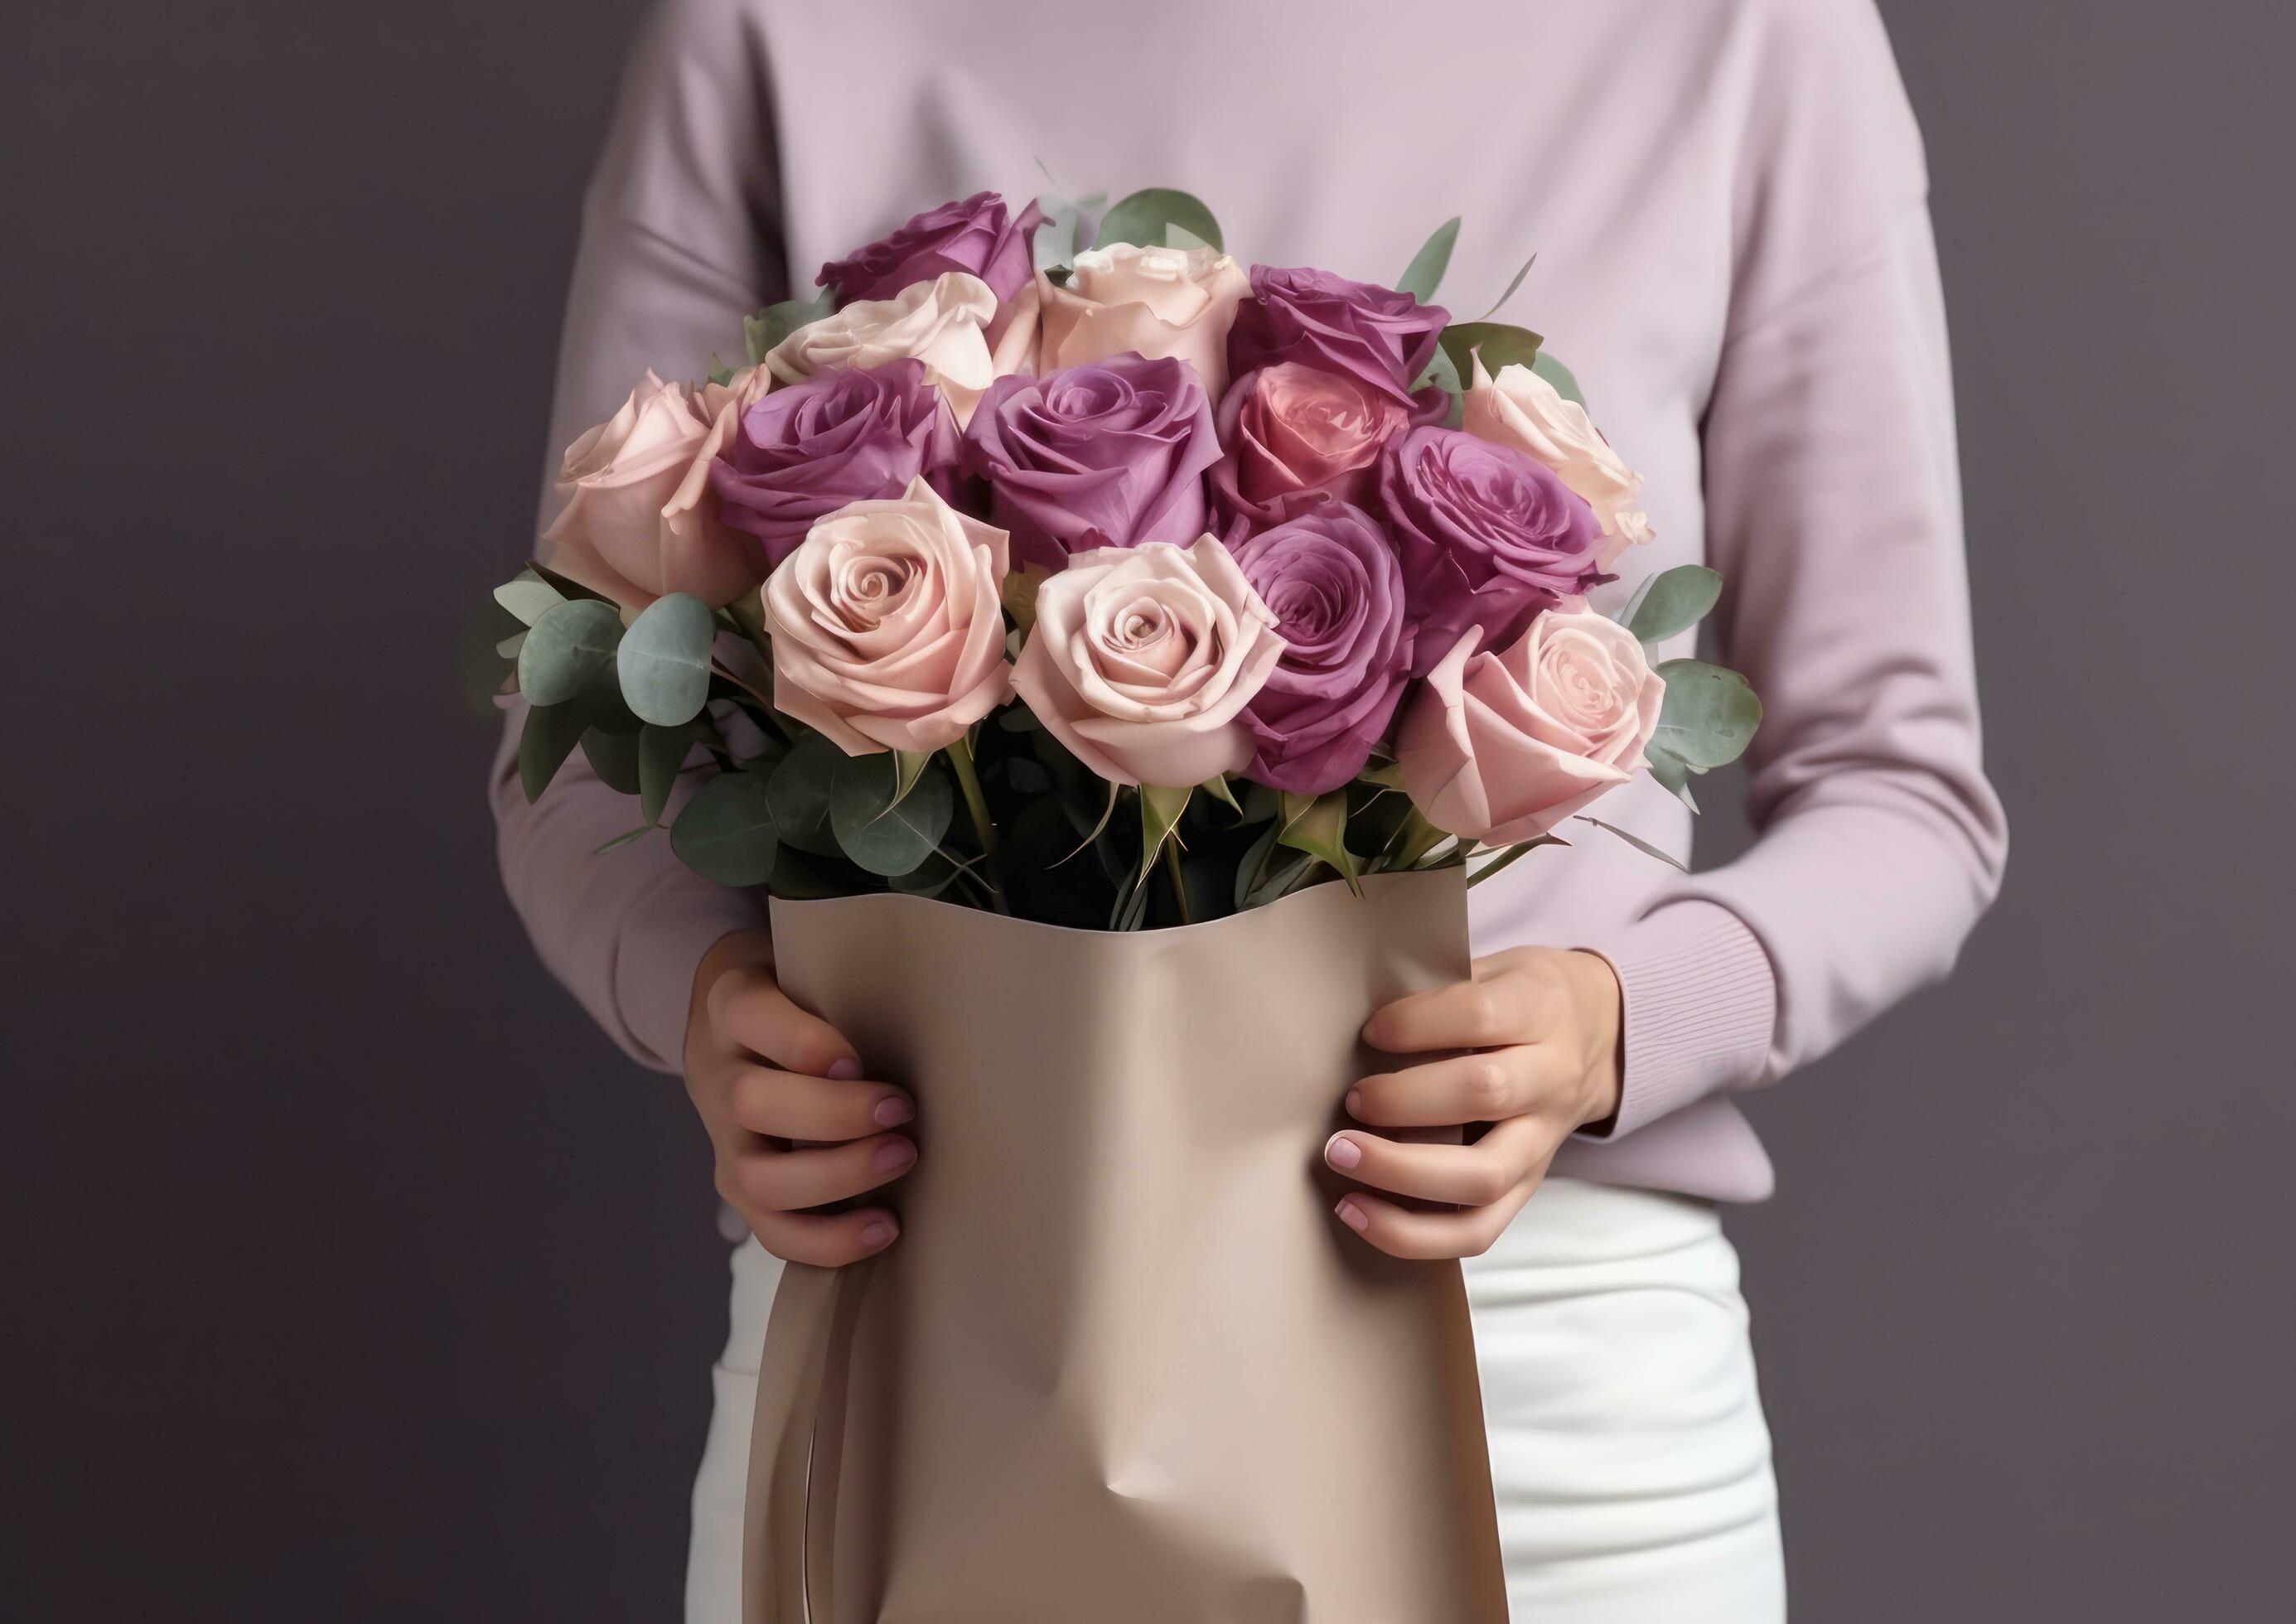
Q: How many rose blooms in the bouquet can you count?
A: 14